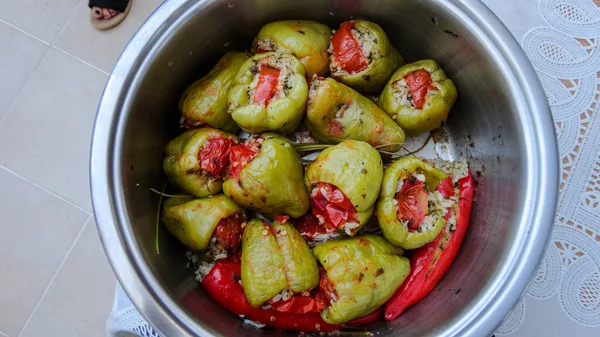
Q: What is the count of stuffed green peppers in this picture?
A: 13